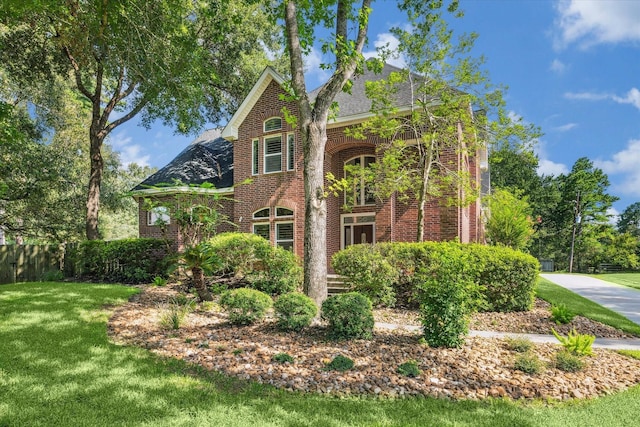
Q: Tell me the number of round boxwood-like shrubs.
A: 3